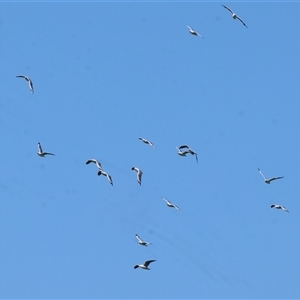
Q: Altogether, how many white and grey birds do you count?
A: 15